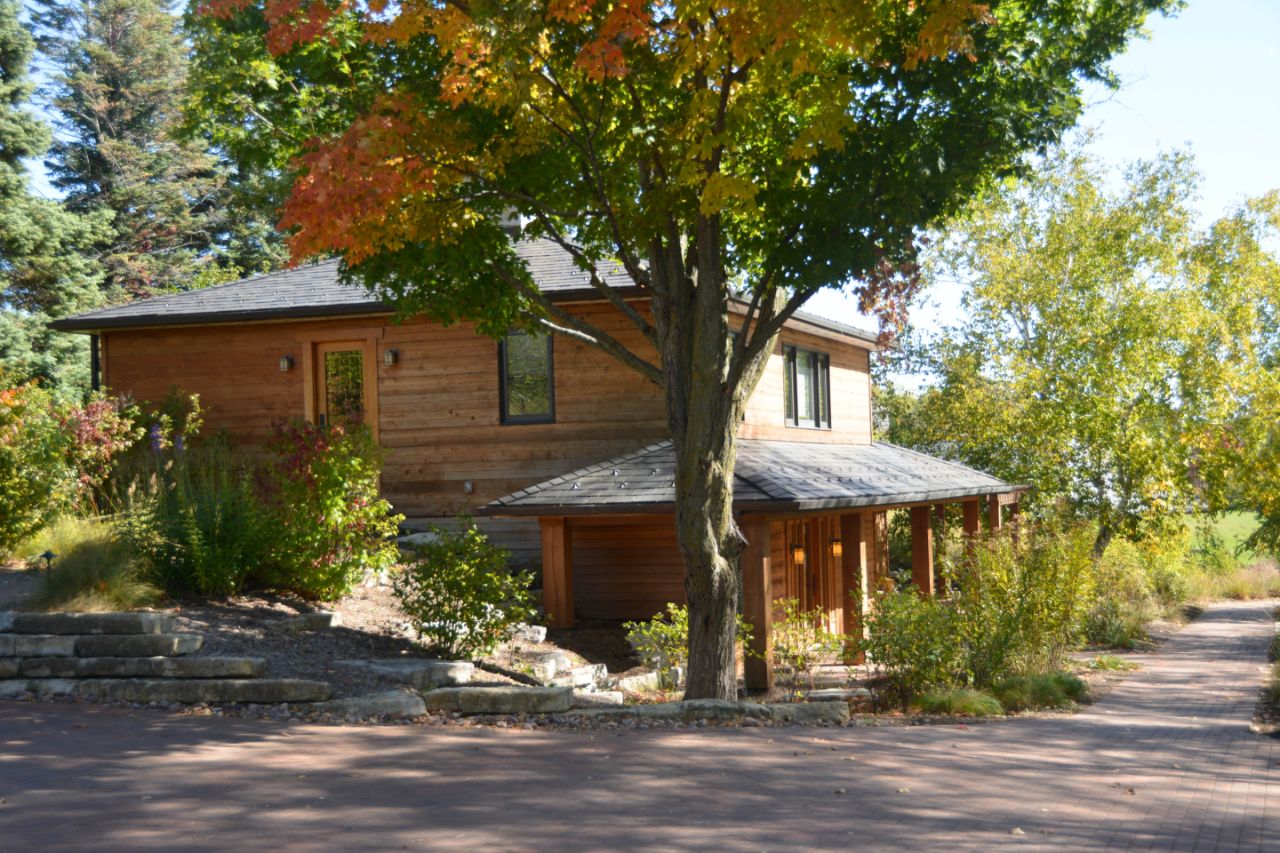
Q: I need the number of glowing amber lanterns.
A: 2